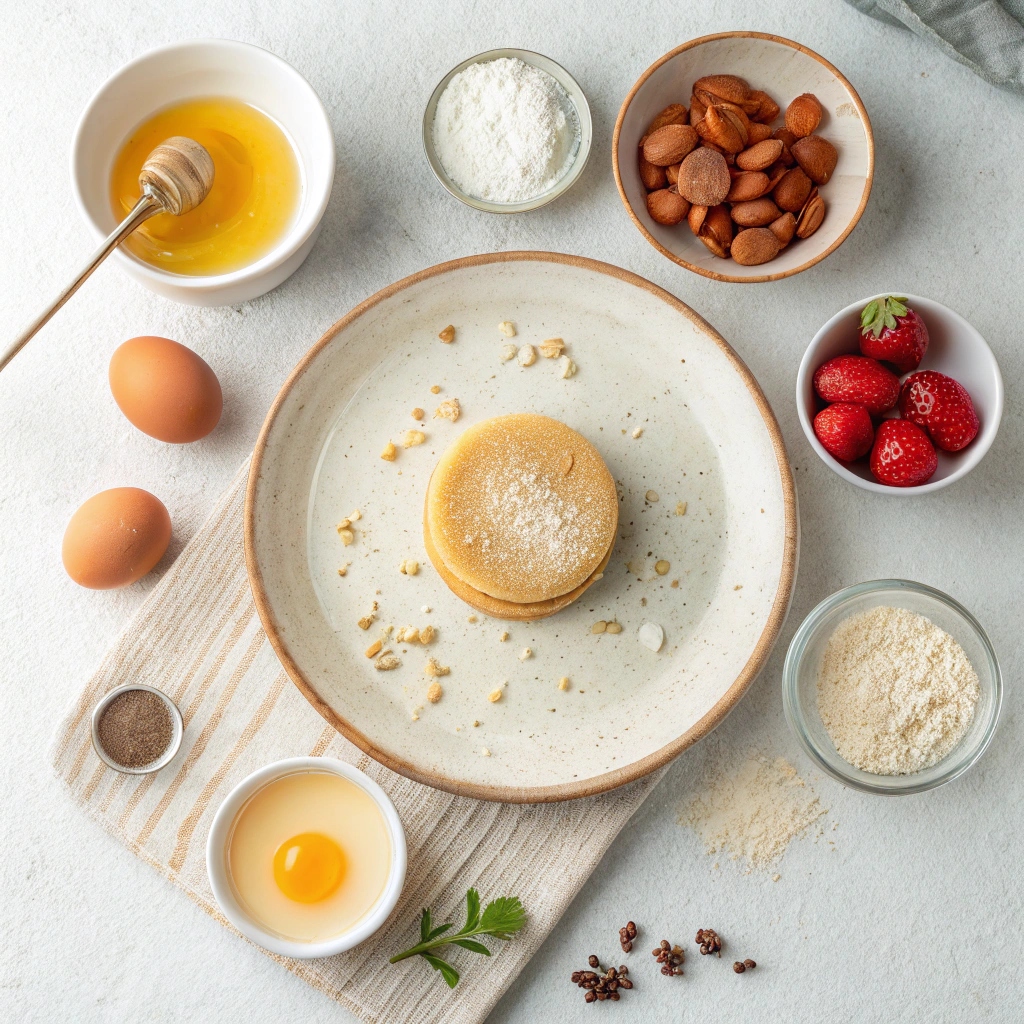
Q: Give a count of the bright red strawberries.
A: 5